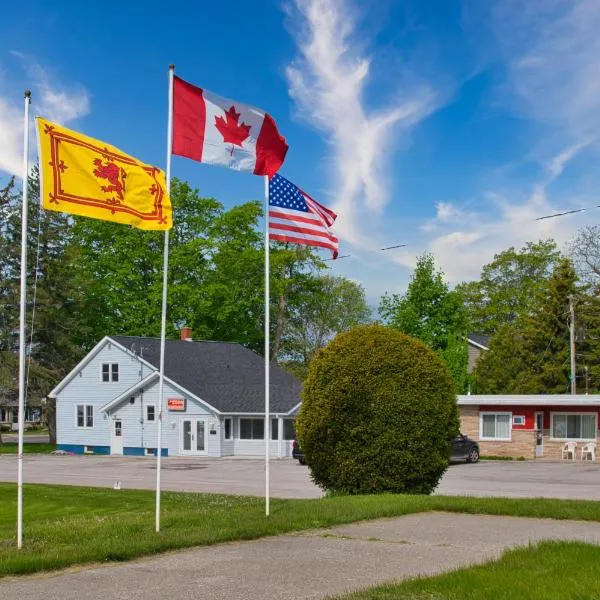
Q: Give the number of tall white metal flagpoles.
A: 3